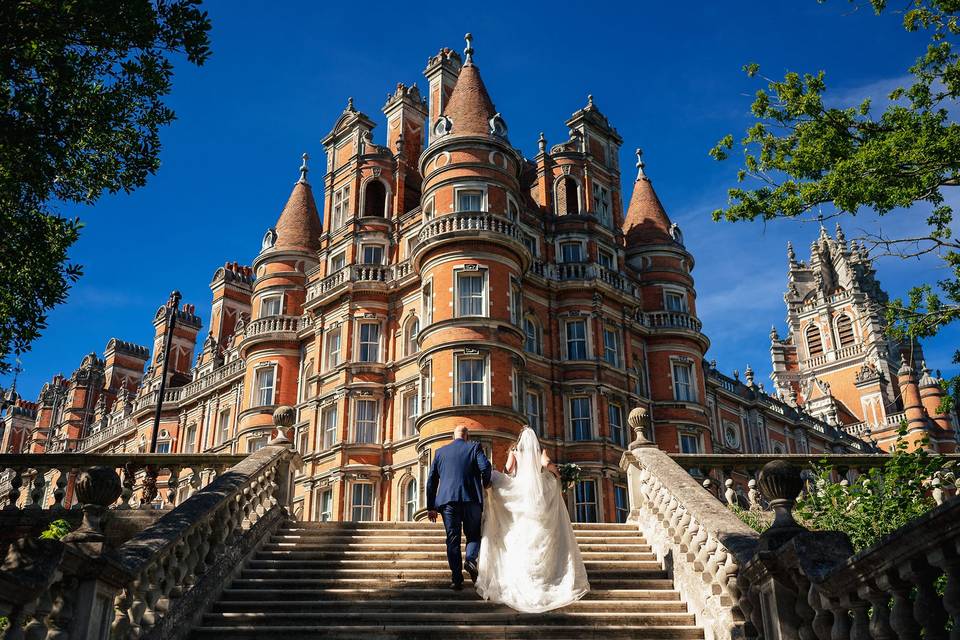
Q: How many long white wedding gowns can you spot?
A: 1